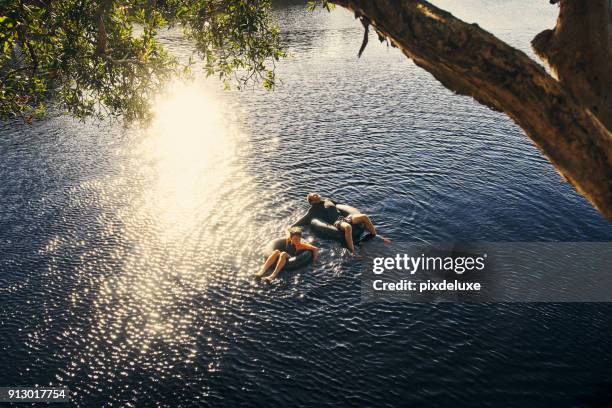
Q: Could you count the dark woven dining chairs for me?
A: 0